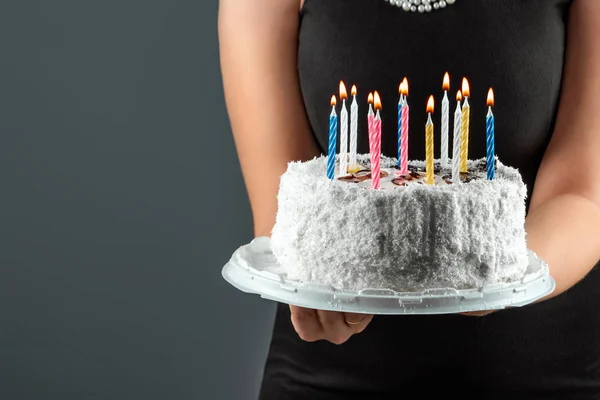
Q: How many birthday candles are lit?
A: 12